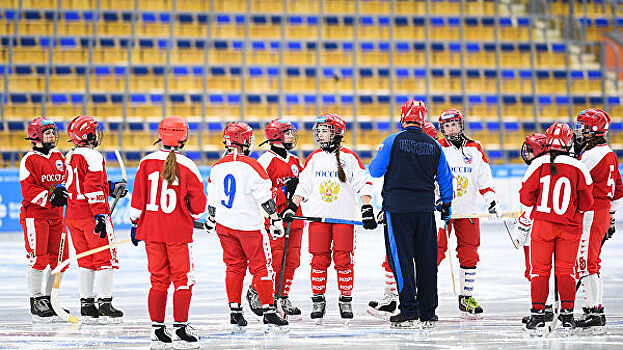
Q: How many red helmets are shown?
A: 12